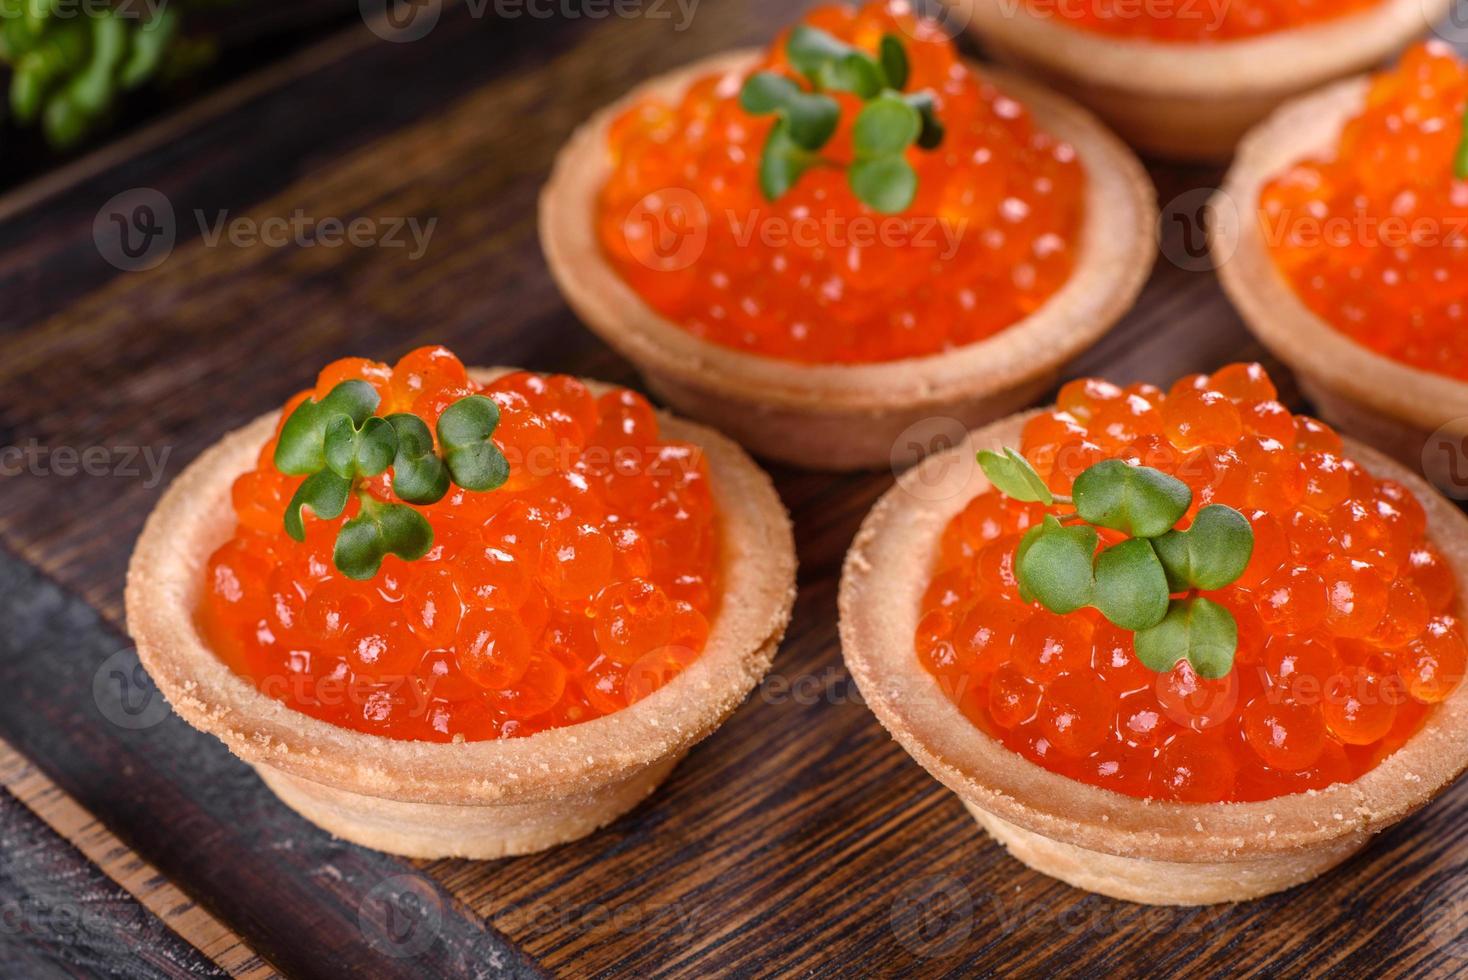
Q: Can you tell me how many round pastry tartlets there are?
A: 5